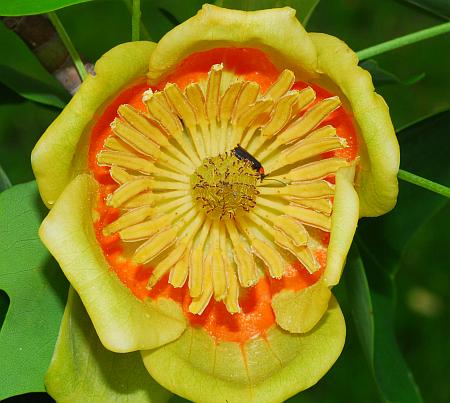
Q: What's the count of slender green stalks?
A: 4